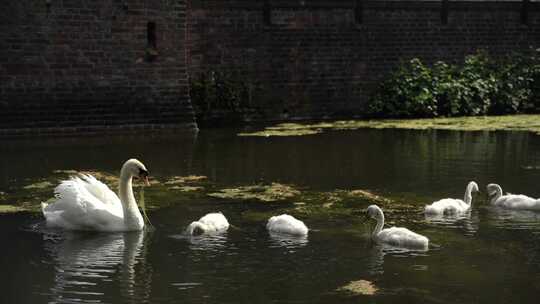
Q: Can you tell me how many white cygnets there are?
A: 5